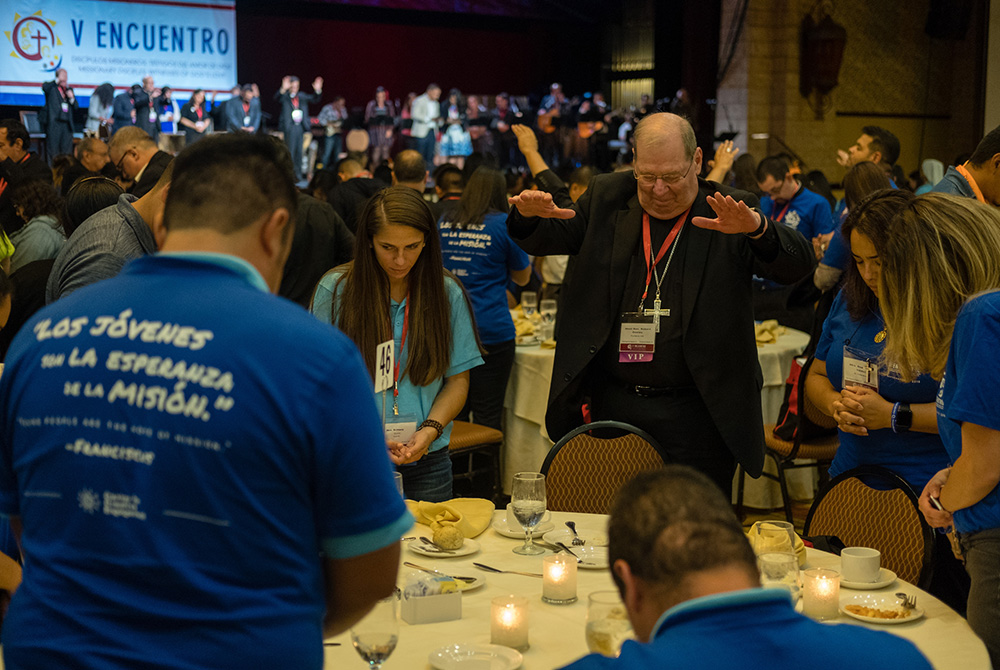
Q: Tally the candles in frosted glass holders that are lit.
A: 3